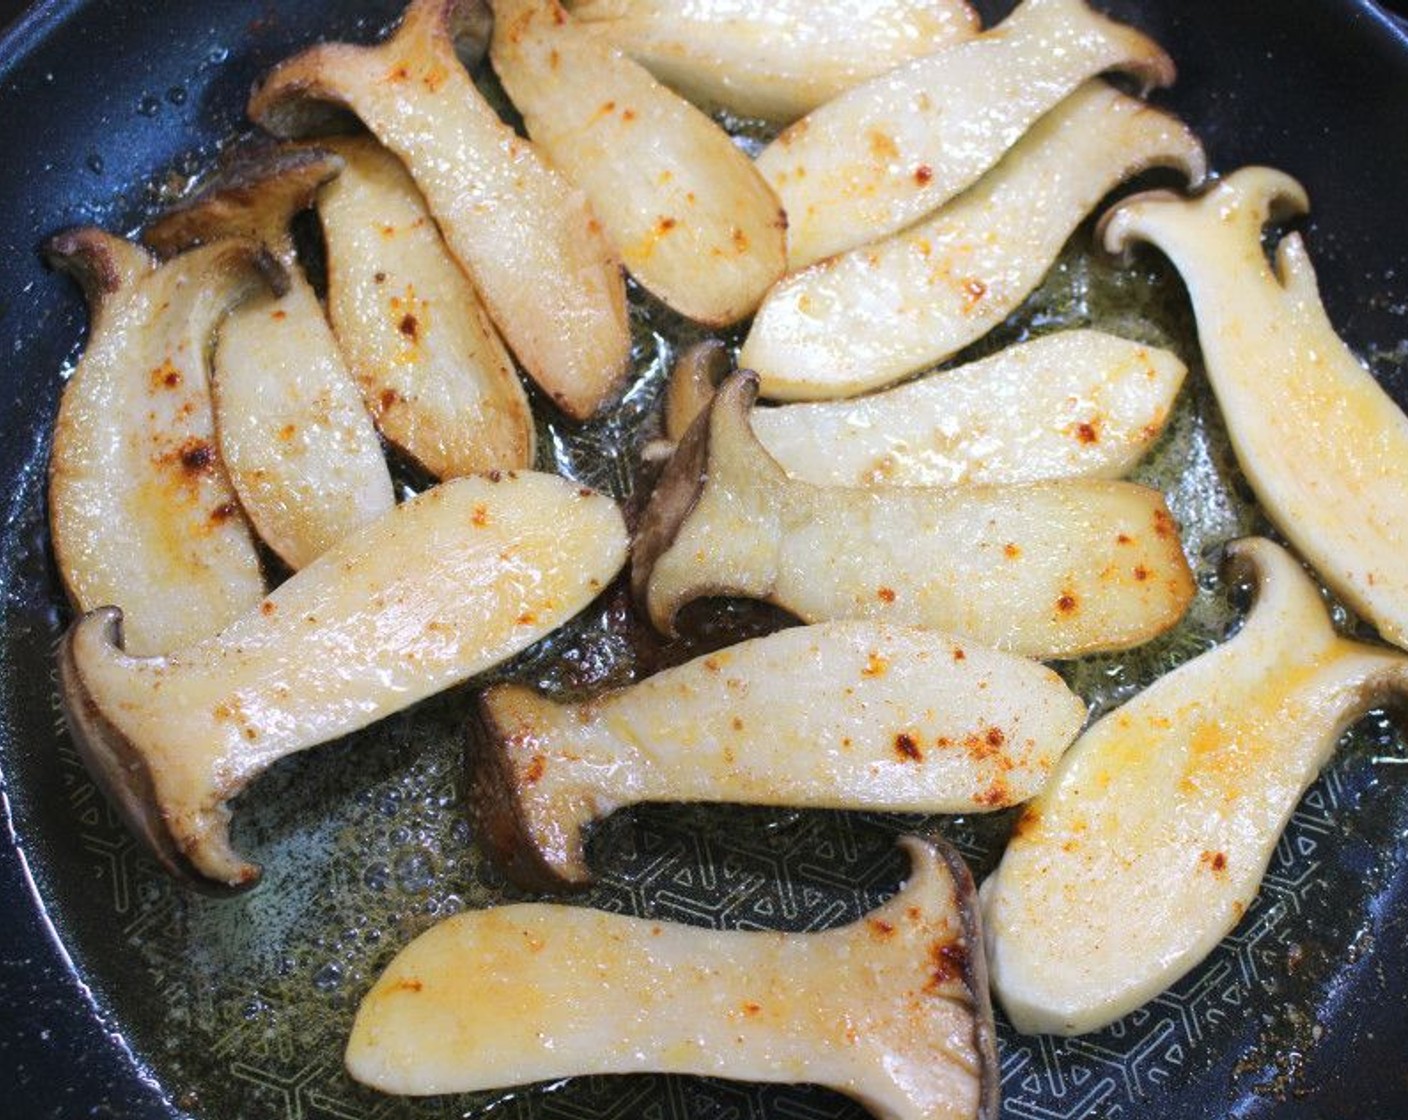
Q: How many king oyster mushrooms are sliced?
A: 15